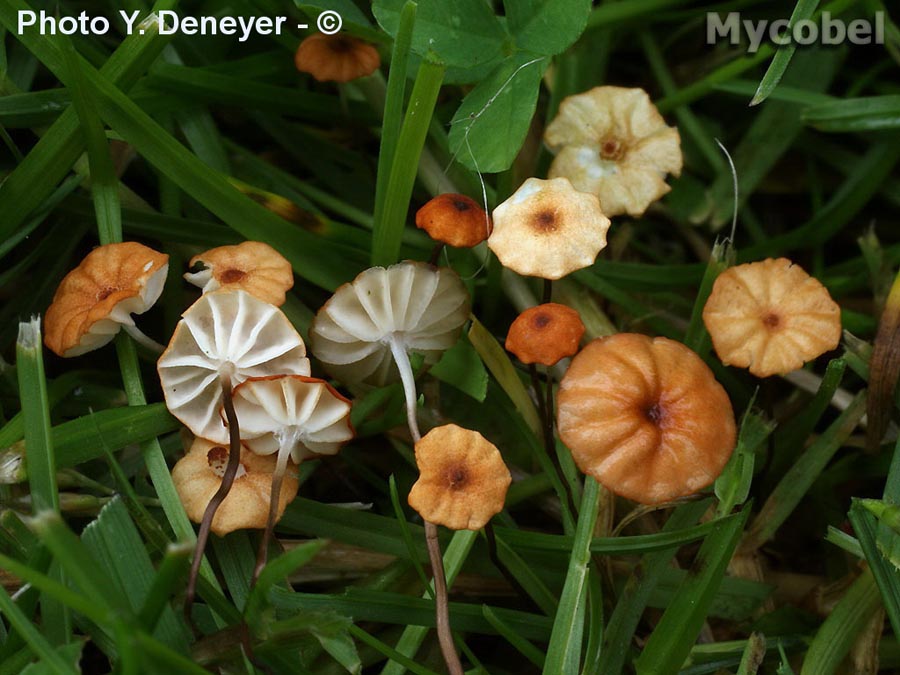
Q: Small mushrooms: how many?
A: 14